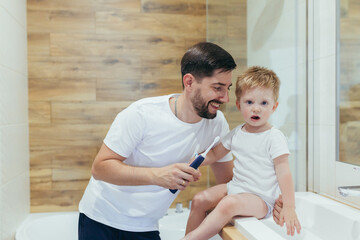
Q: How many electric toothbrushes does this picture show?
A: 1